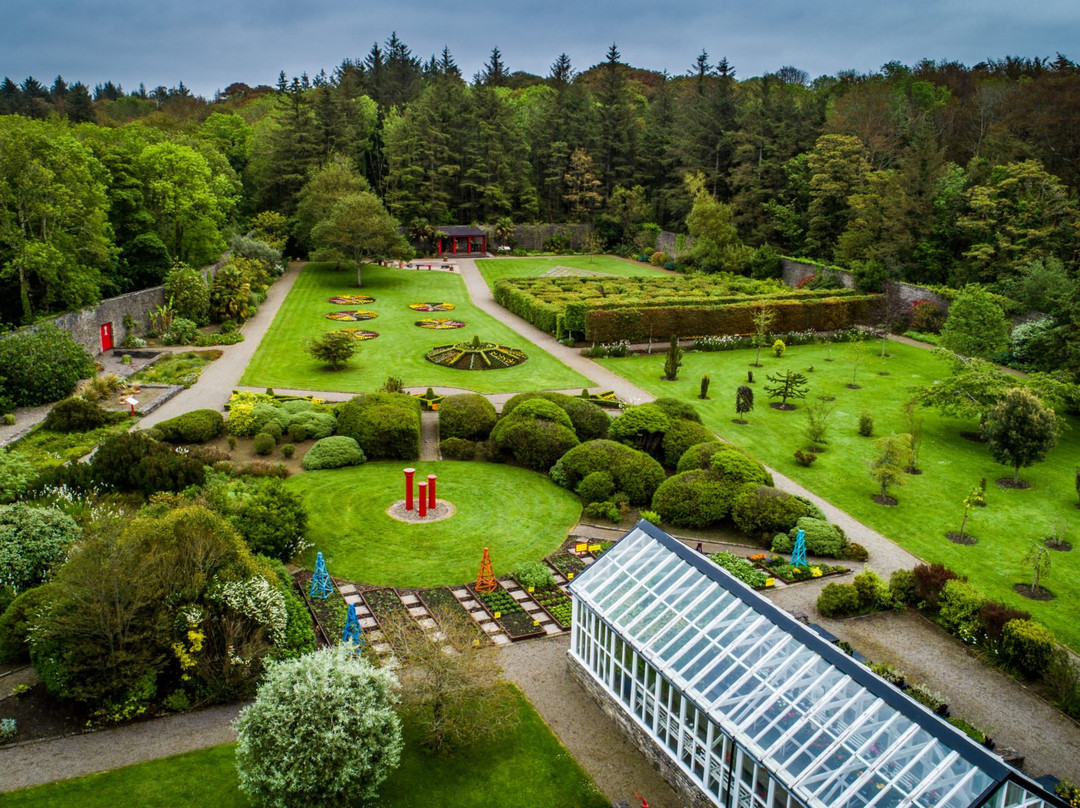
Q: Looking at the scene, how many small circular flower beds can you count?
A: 5